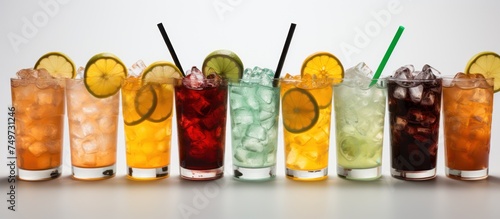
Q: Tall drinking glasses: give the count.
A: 9